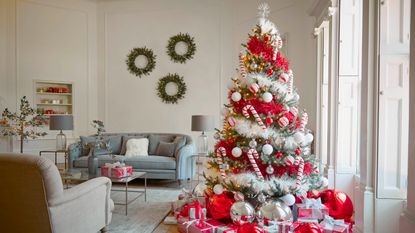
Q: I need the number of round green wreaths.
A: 3